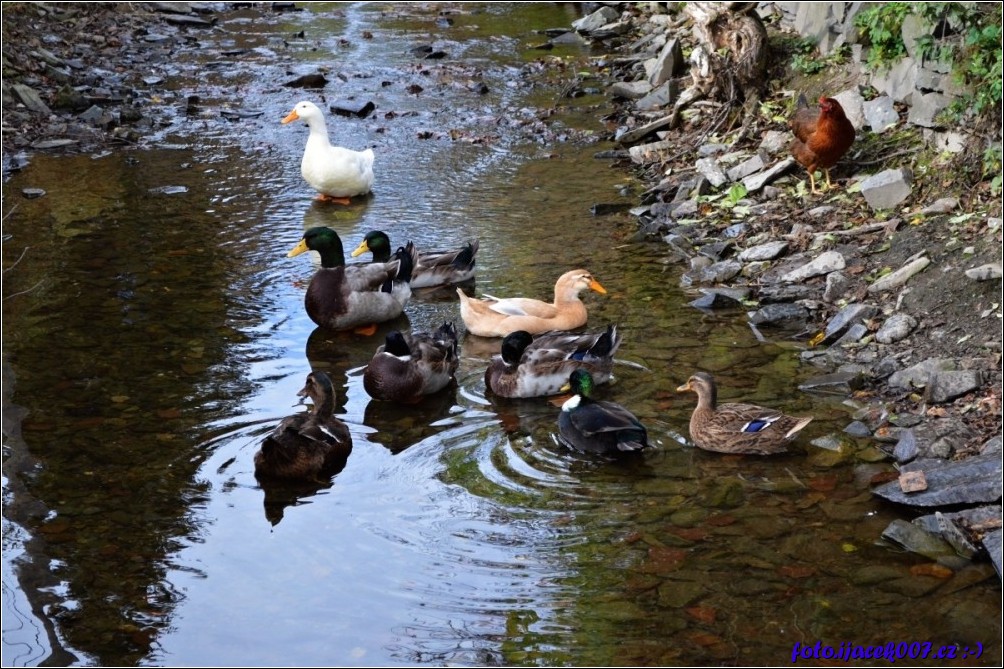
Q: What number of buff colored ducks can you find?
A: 1